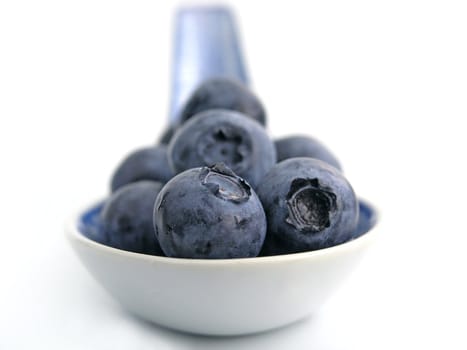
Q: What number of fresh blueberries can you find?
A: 8